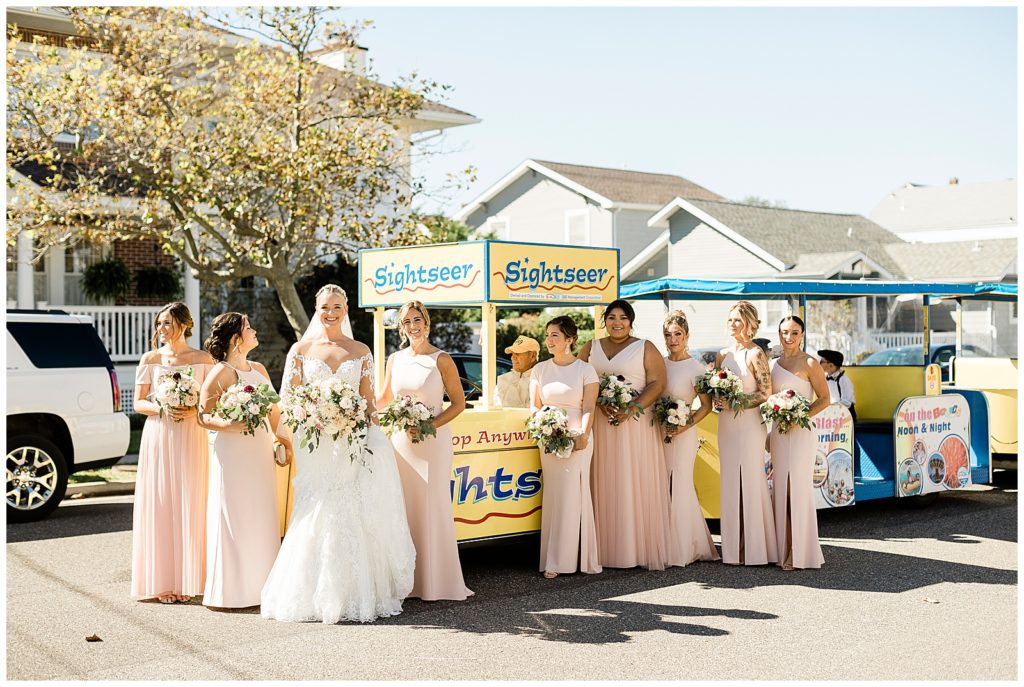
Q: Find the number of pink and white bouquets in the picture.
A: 9